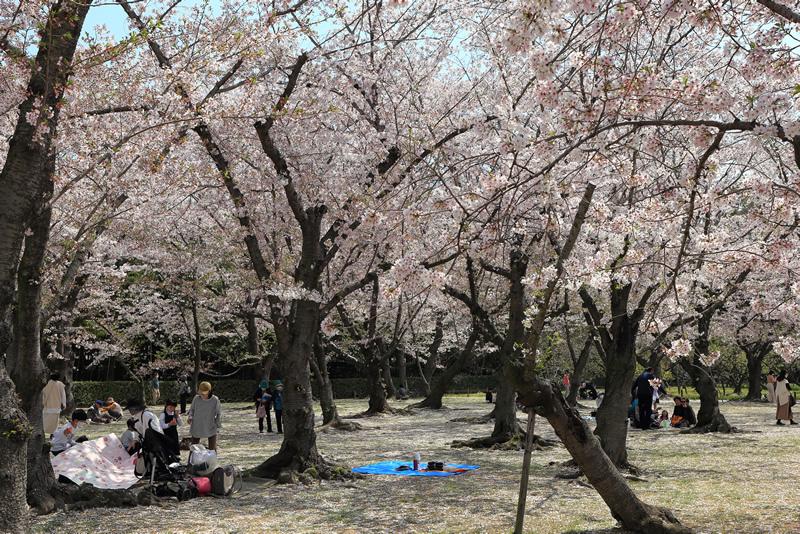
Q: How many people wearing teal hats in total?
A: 2